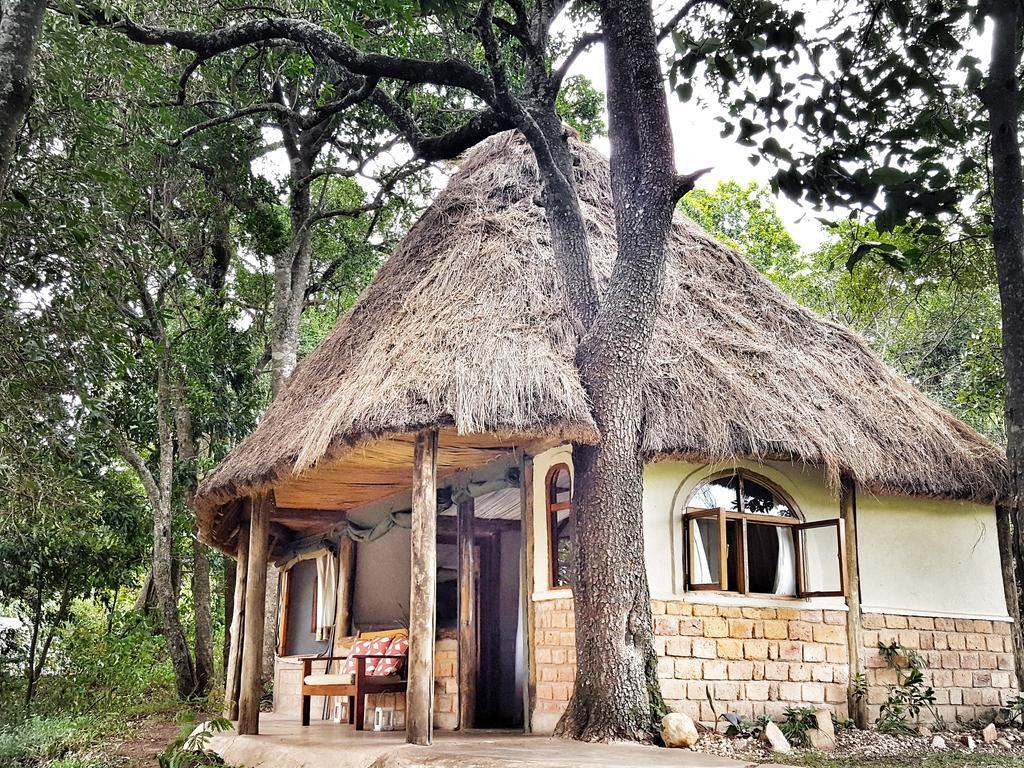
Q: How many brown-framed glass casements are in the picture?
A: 2